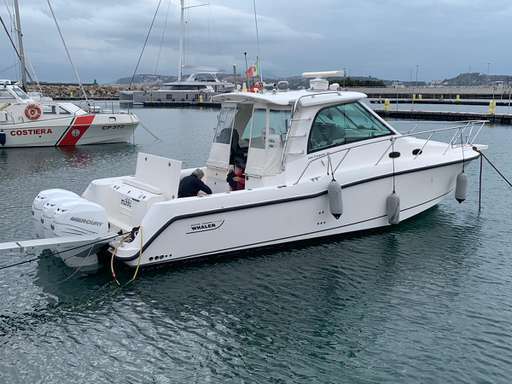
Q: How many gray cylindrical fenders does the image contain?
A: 3